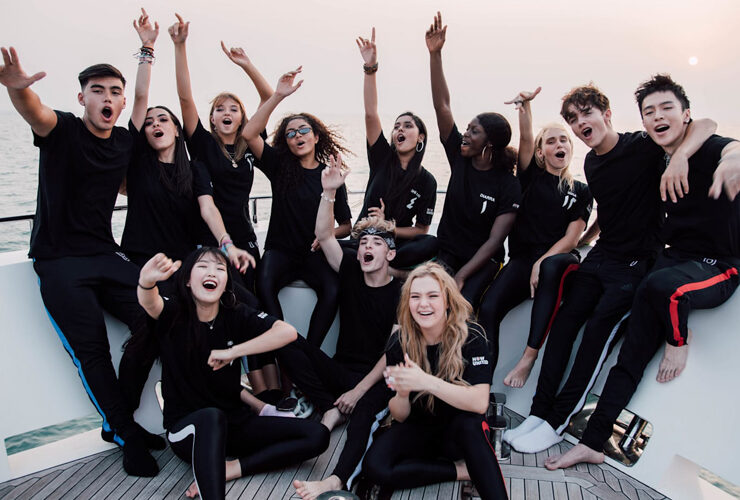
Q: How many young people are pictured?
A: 12